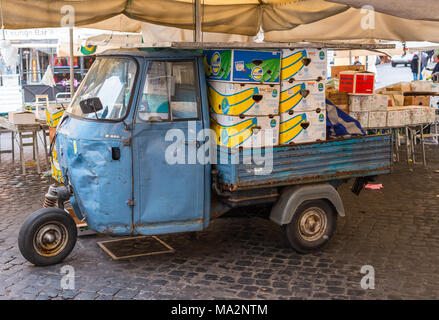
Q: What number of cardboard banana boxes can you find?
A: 6